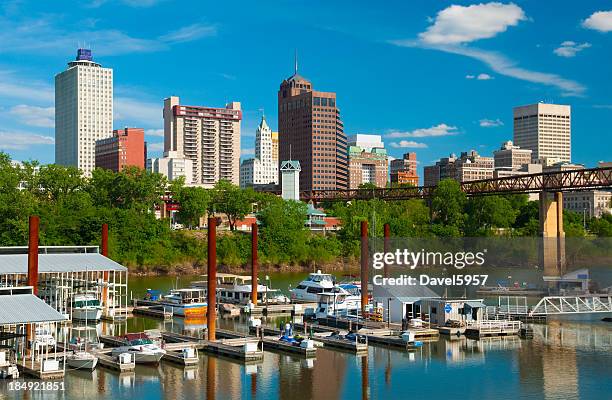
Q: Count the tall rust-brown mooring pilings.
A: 6